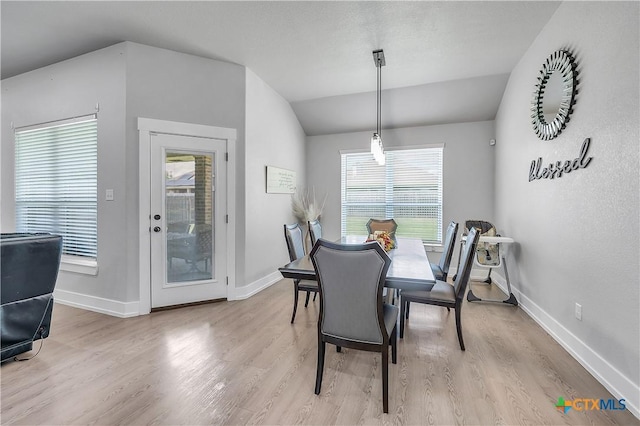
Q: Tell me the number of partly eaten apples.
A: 0